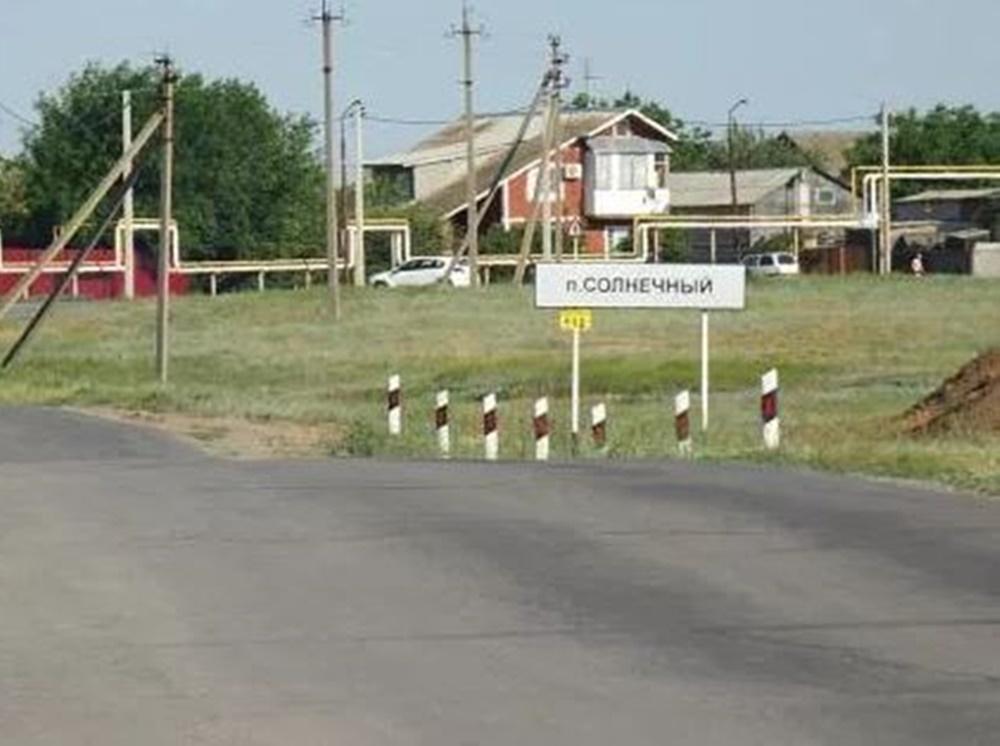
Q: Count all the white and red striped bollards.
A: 7